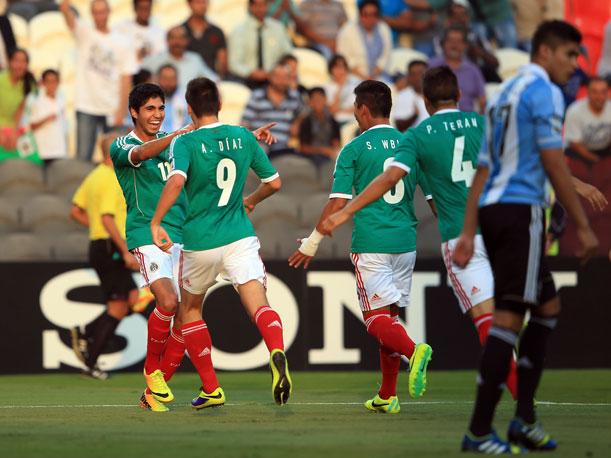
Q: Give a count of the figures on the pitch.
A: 6